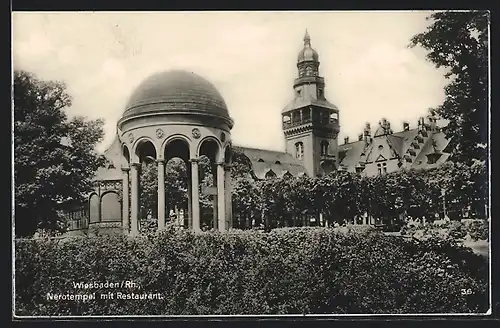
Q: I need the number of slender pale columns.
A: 6